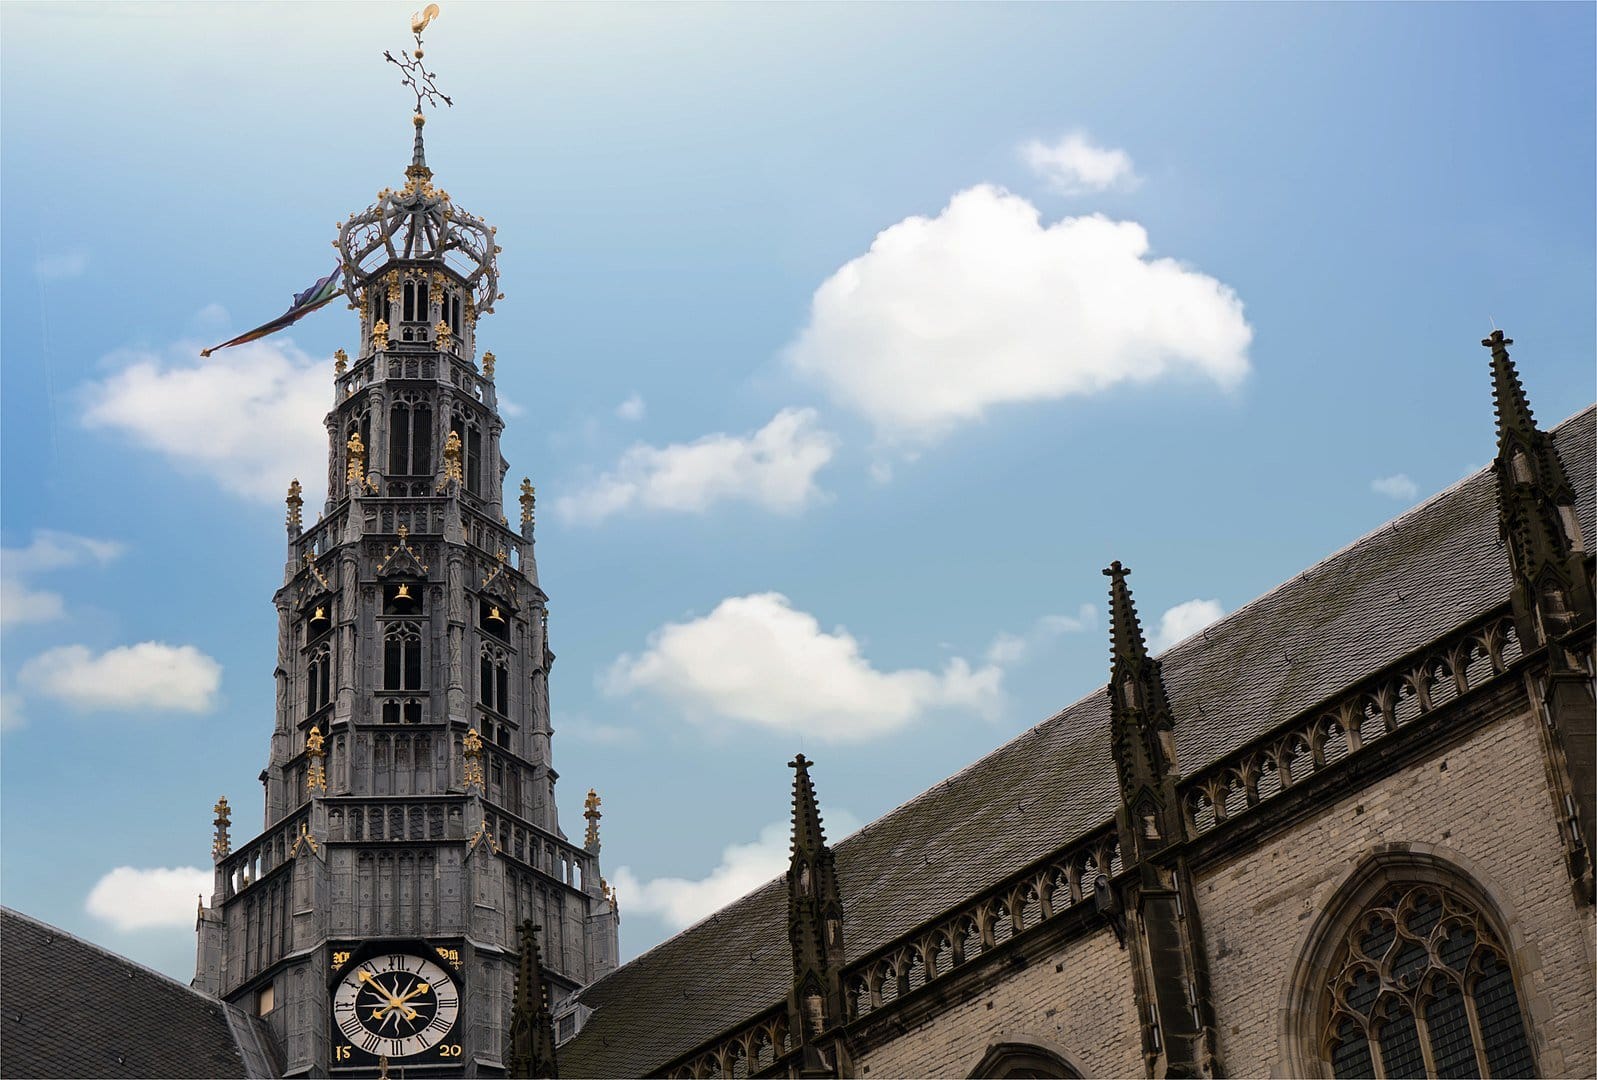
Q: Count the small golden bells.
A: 3